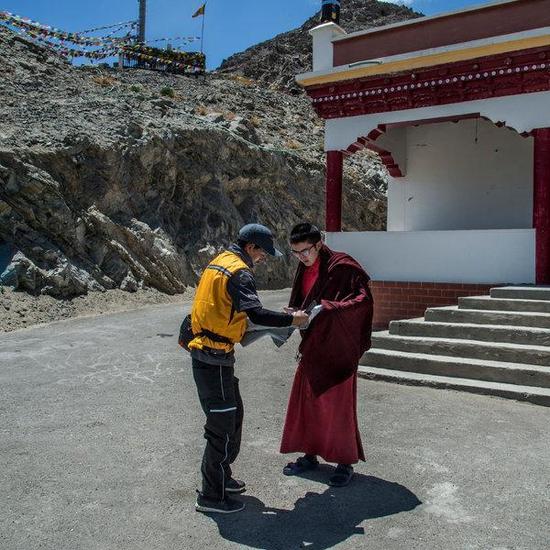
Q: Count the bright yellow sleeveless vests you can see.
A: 1